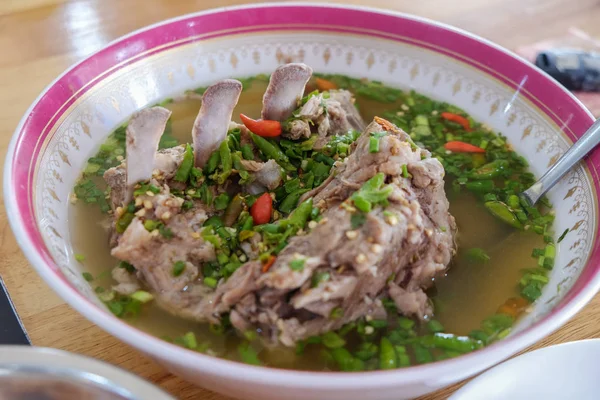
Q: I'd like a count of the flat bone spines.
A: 3